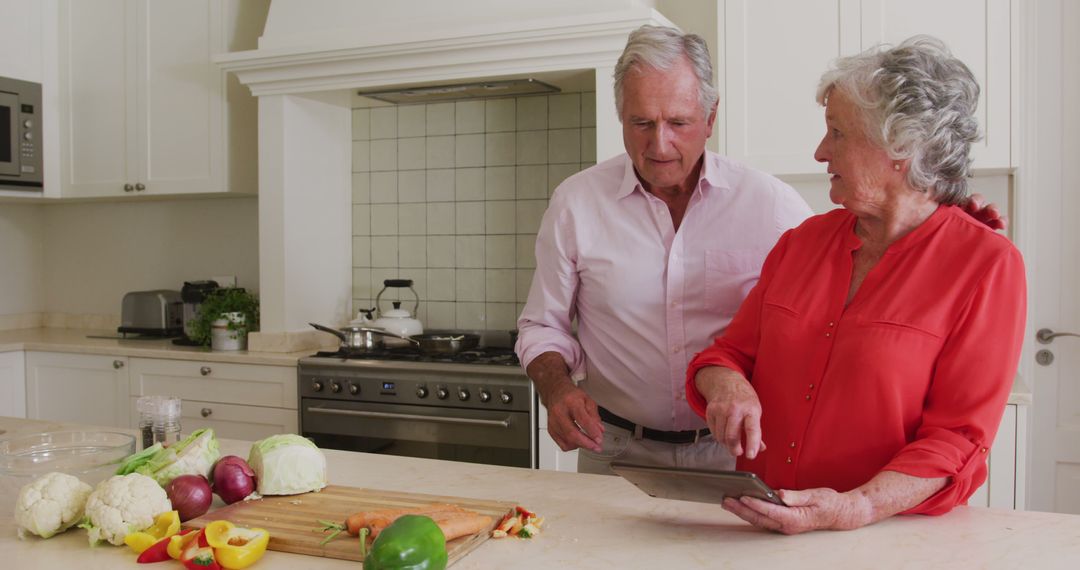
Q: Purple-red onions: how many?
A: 2